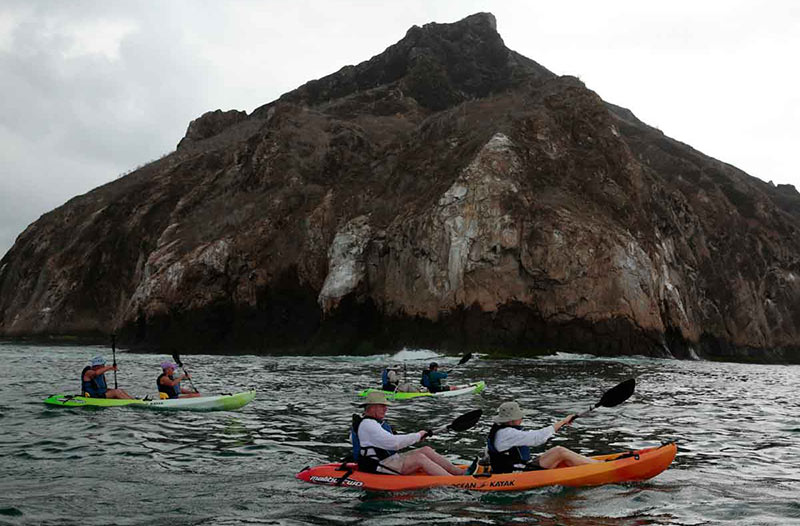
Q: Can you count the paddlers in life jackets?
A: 6